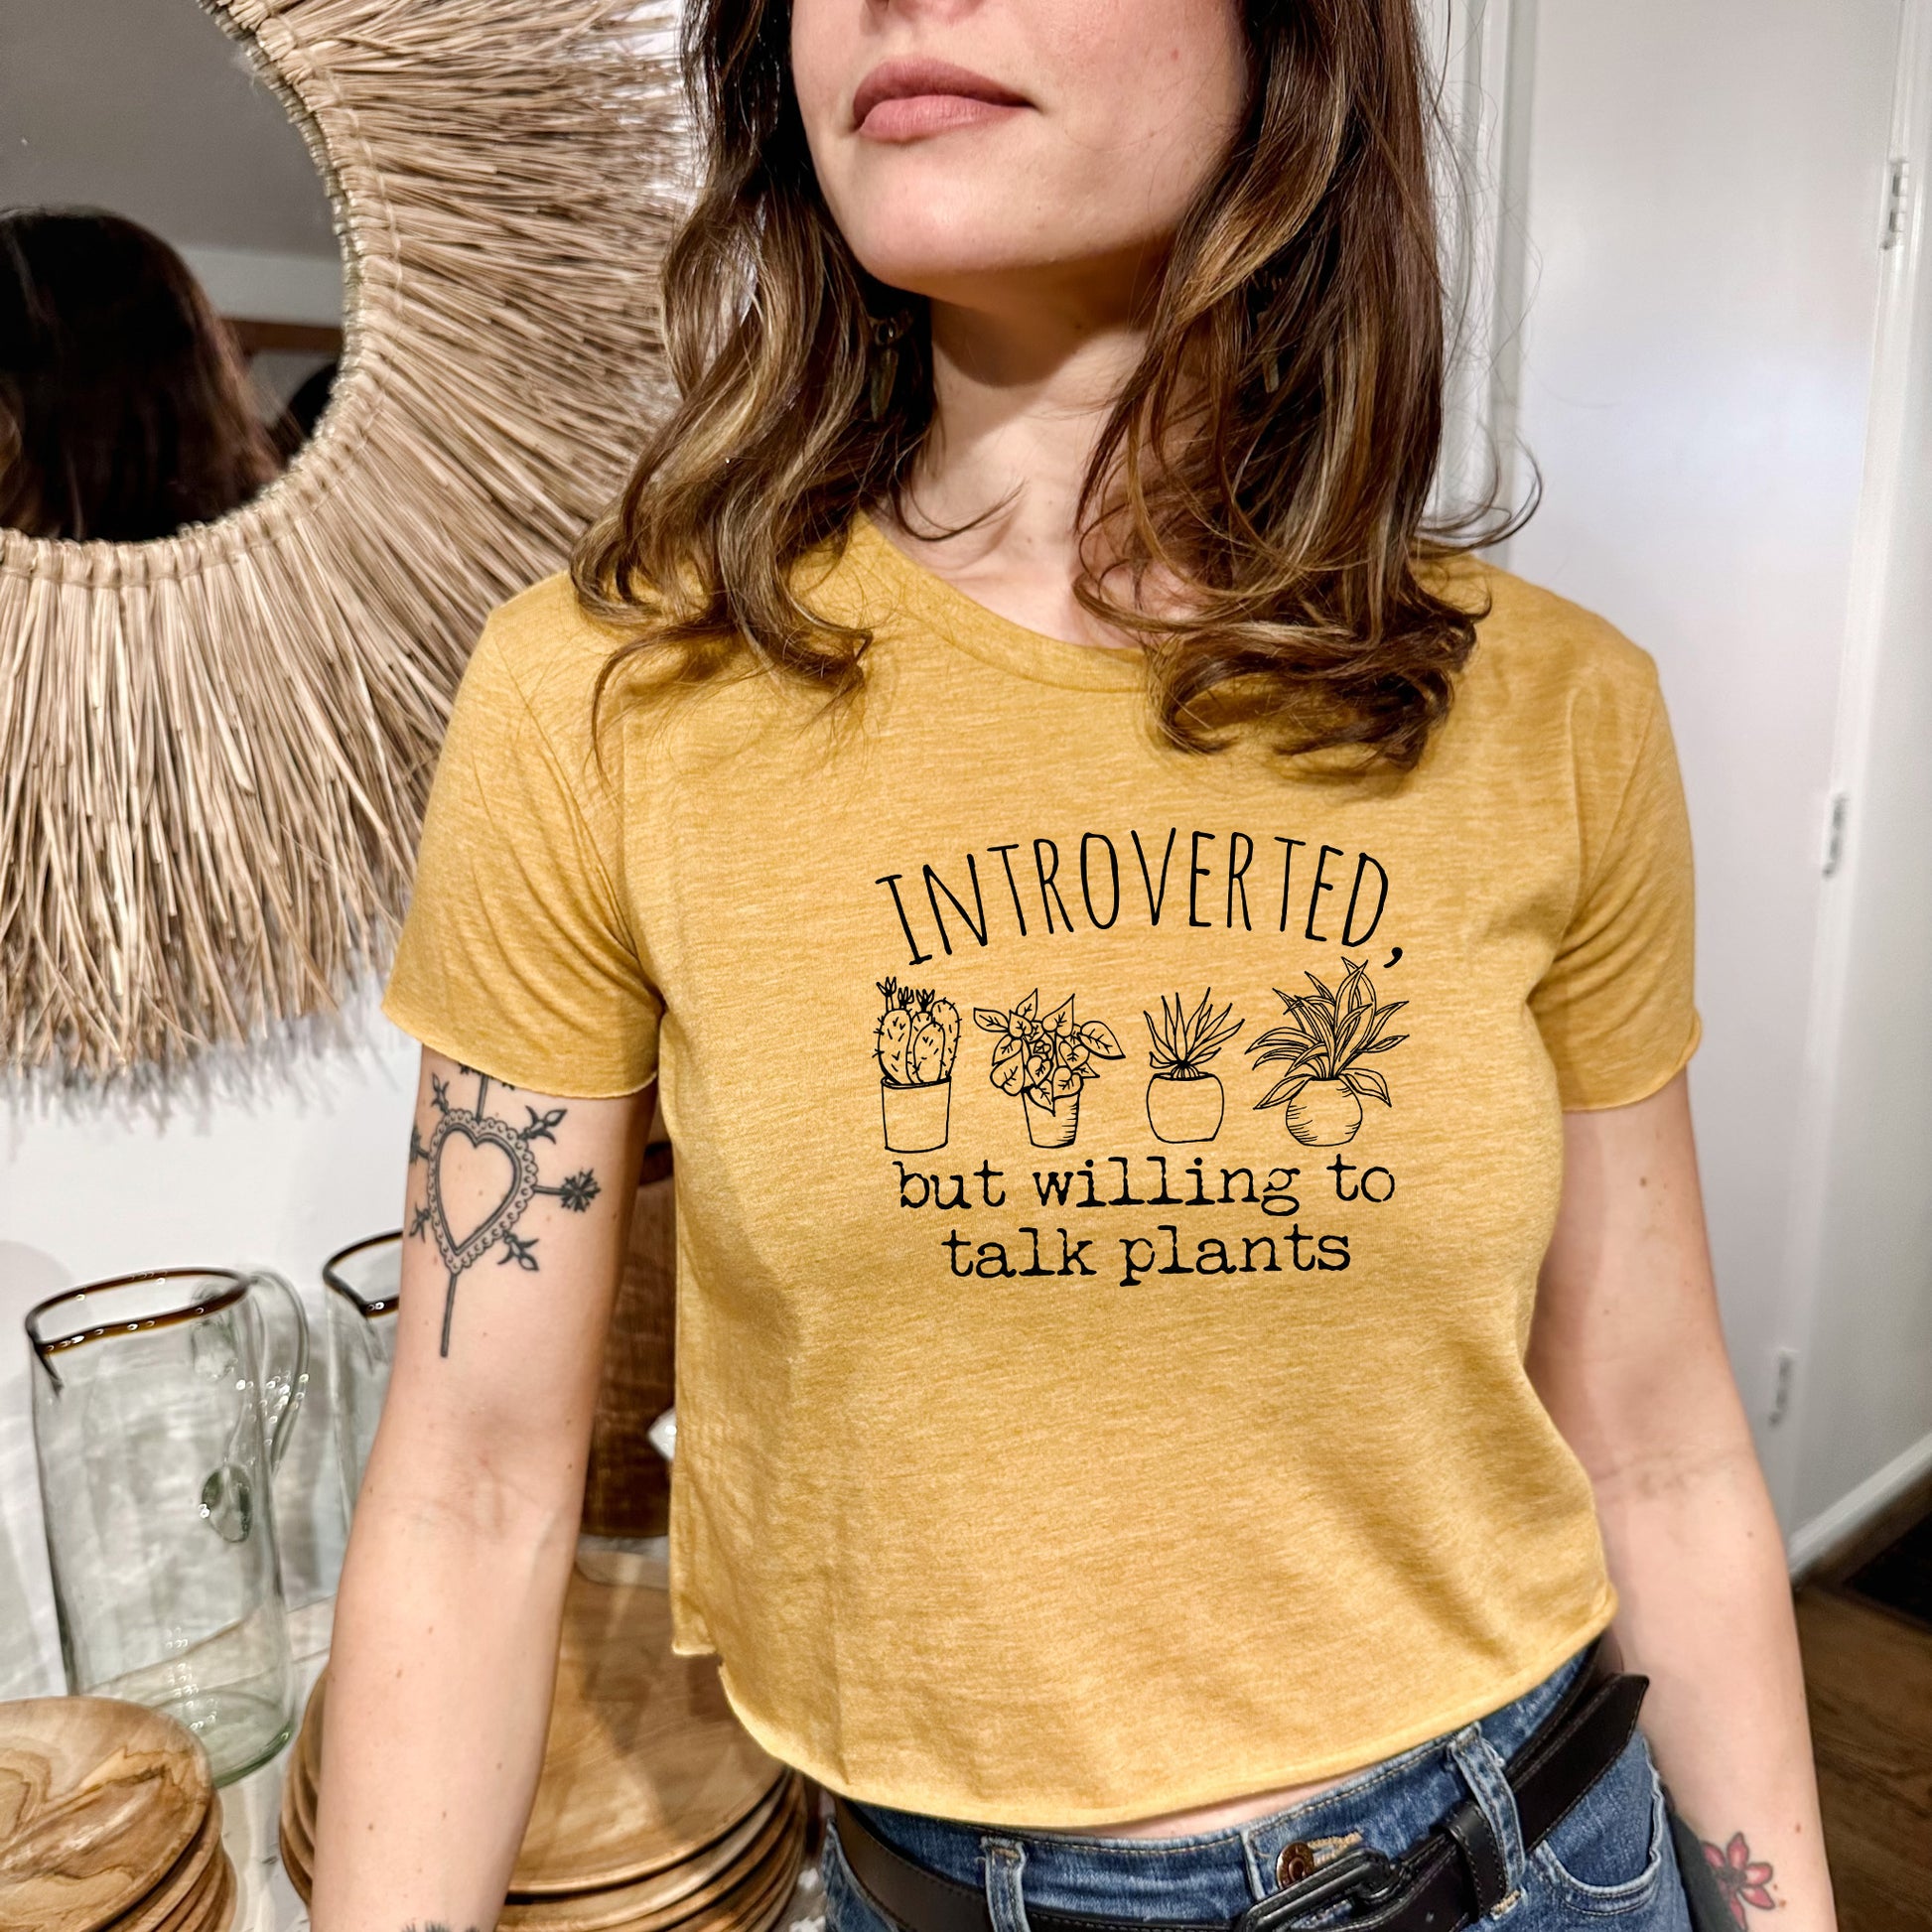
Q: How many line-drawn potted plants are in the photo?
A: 4